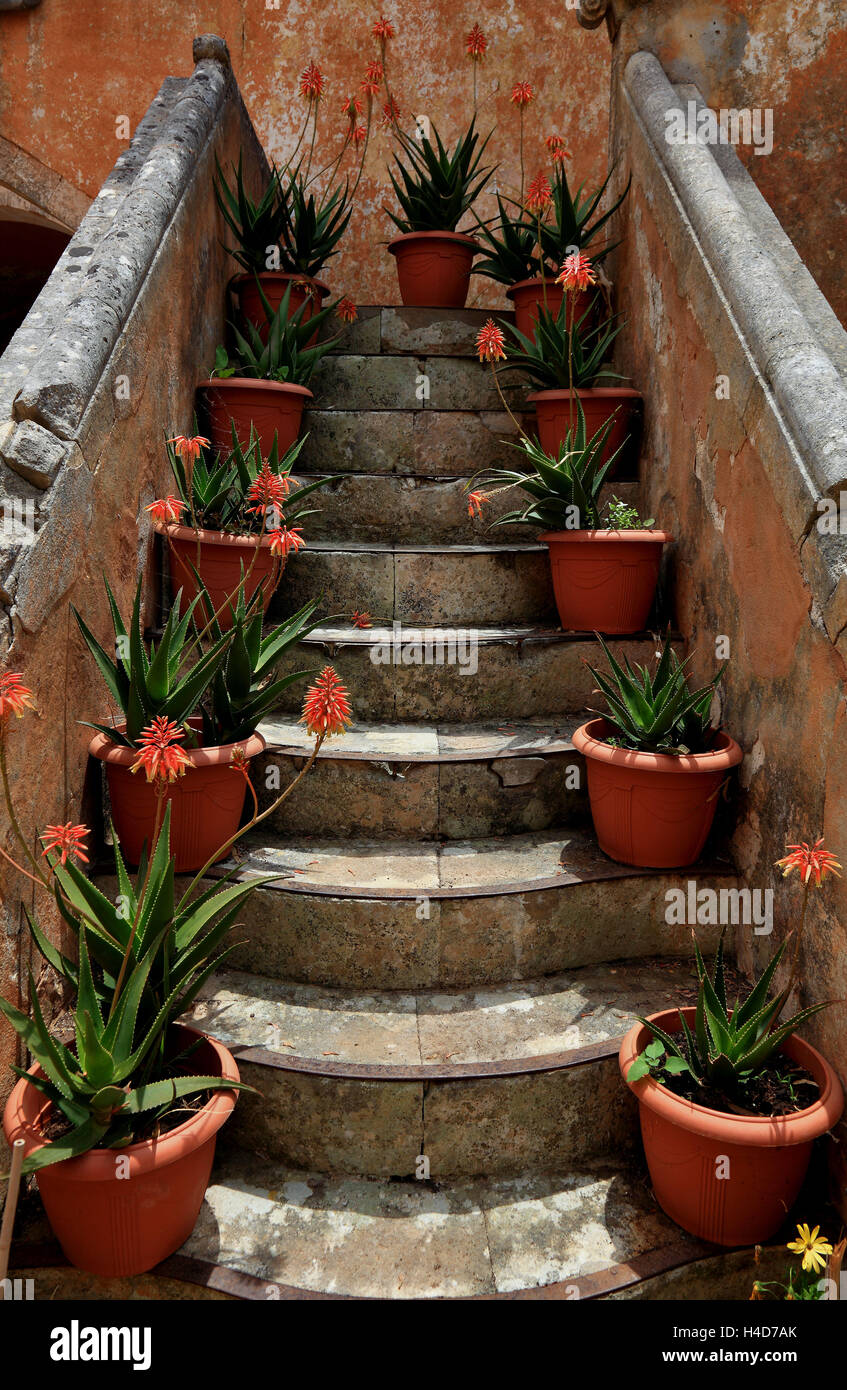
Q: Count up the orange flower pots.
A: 11